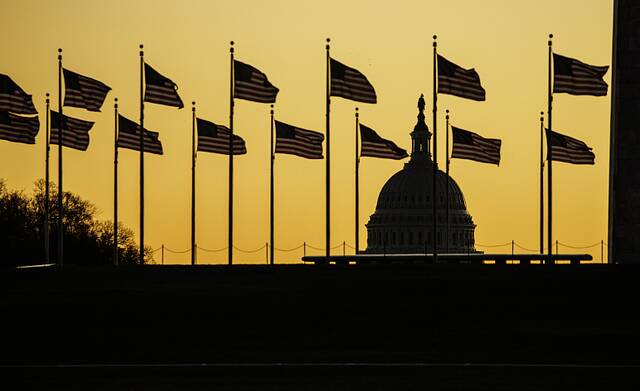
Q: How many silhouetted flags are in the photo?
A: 15